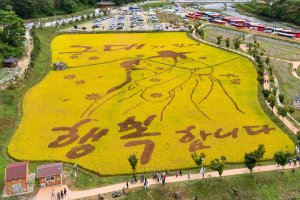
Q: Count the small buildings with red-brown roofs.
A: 2